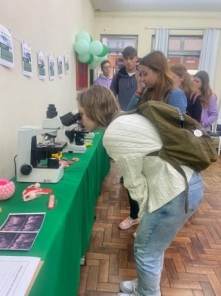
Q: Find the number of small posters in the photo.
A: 6